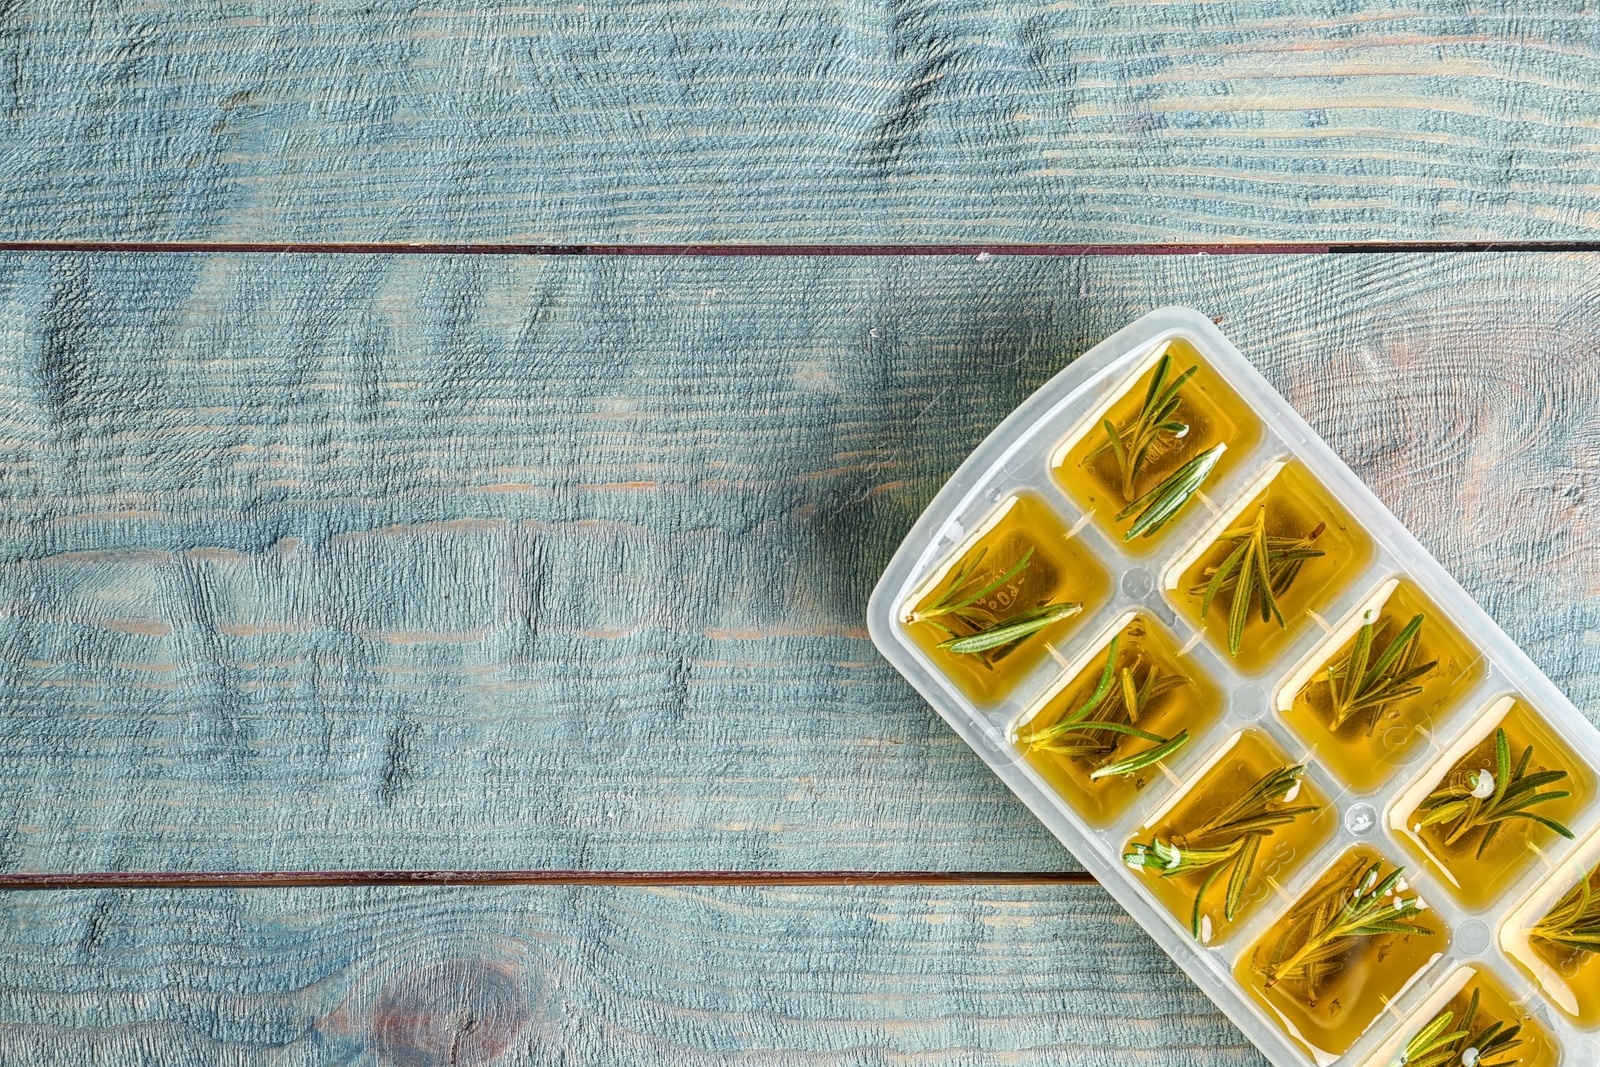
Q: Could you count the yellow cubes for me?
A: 10